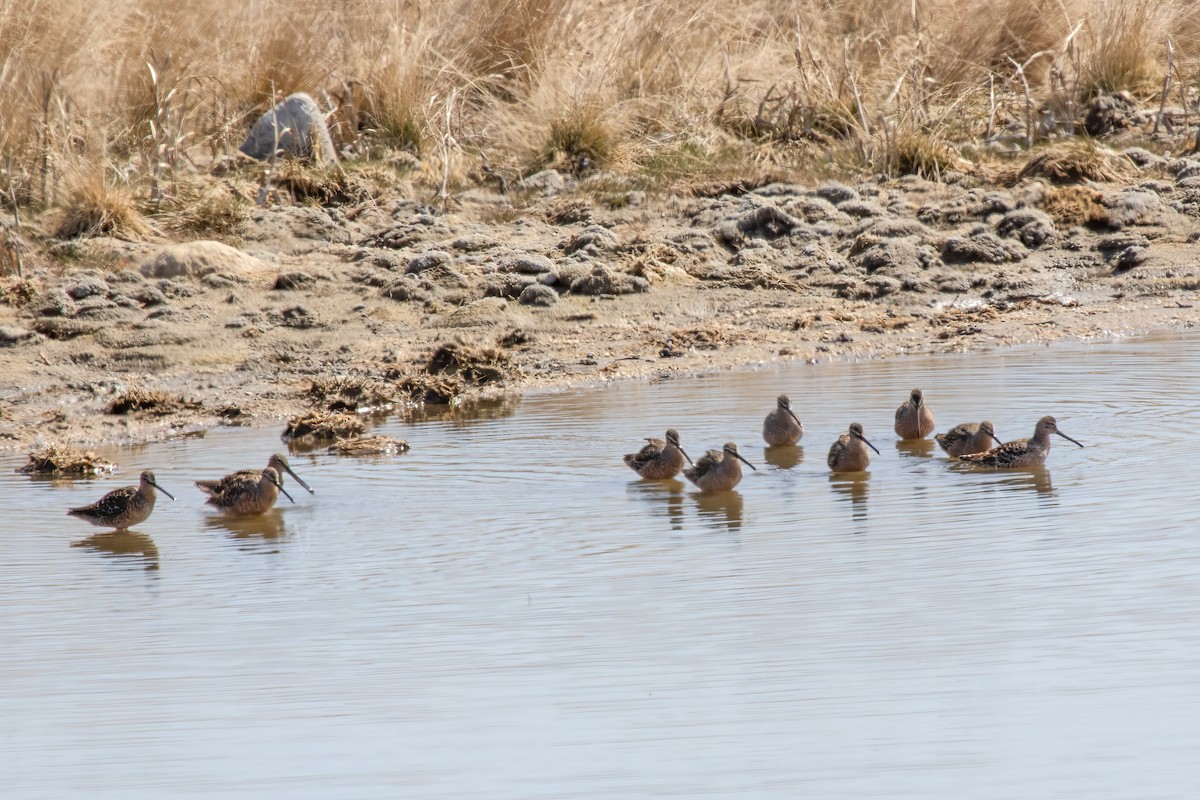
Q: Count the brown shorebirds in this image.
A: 10